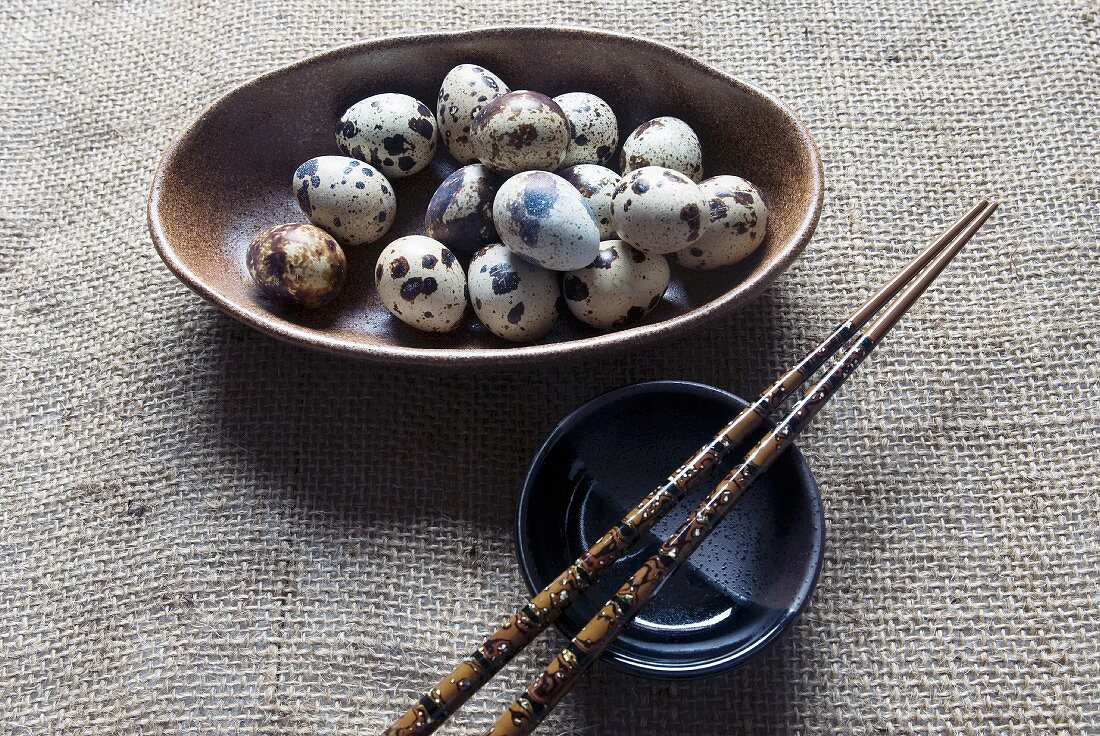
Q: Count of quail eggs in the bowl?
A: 15